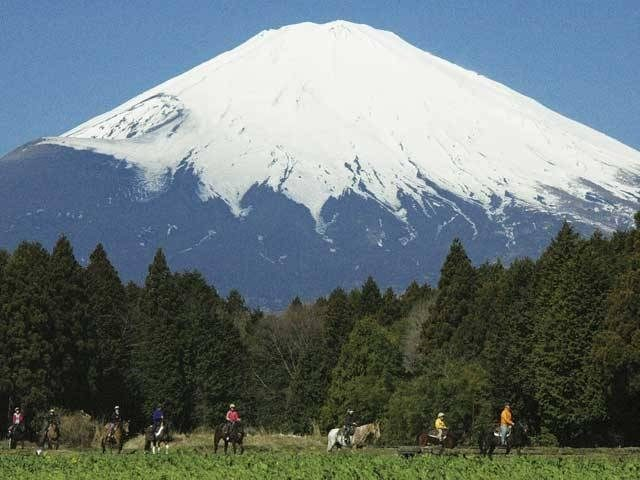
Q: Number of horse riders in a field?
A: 8